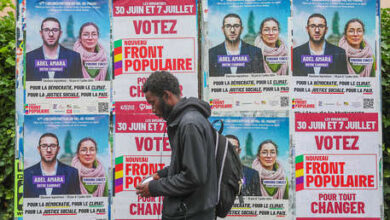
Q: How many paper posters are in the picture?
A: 8